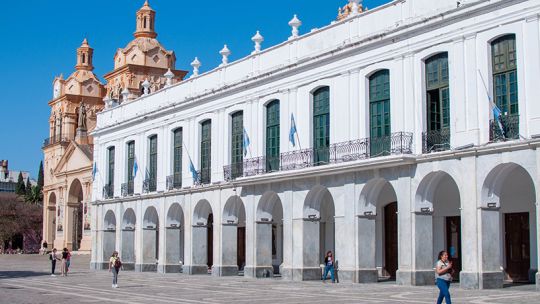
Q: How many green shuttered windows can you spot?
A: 11